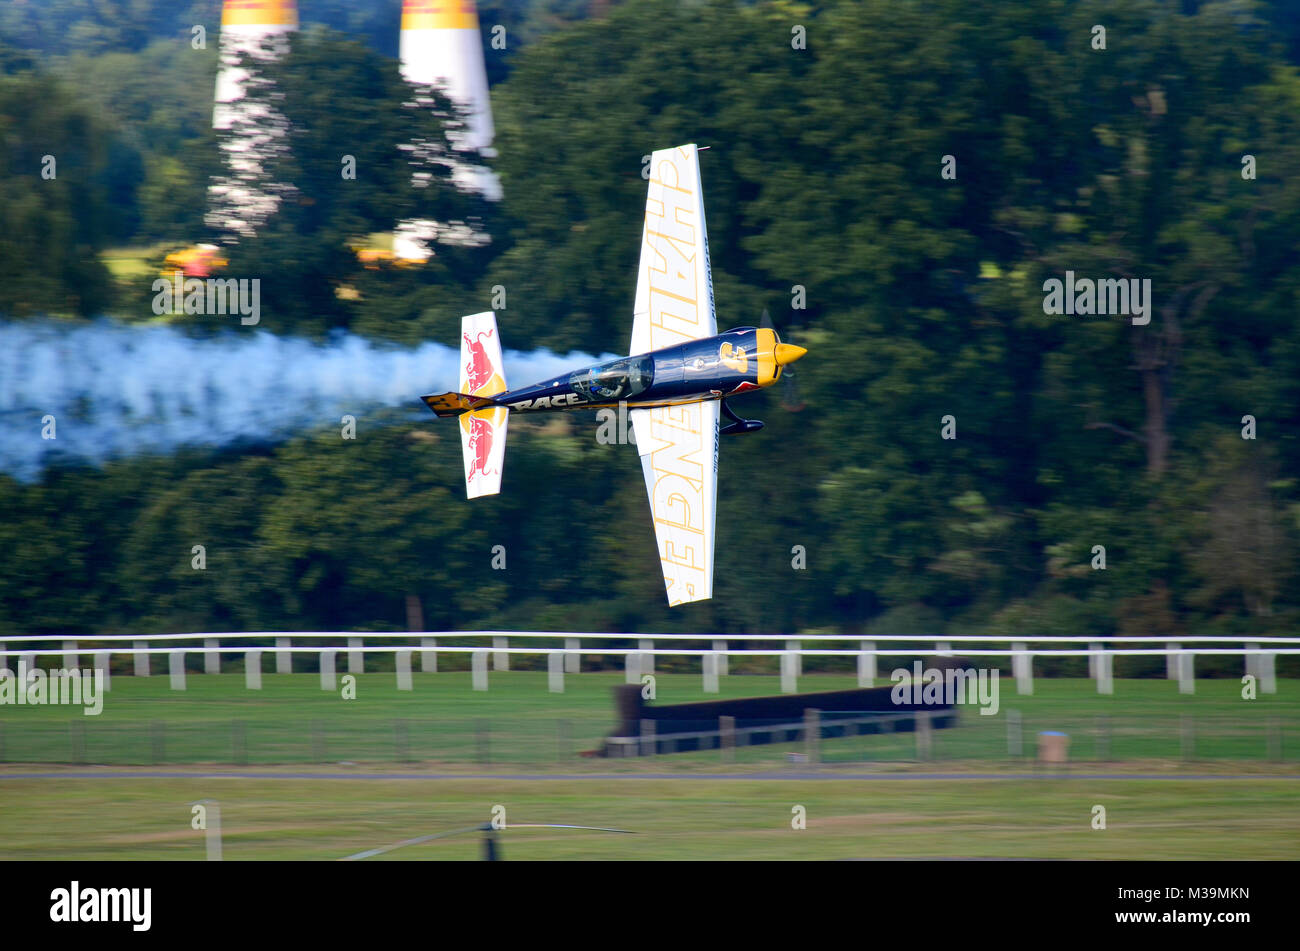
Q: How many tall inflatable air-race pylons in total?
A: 2